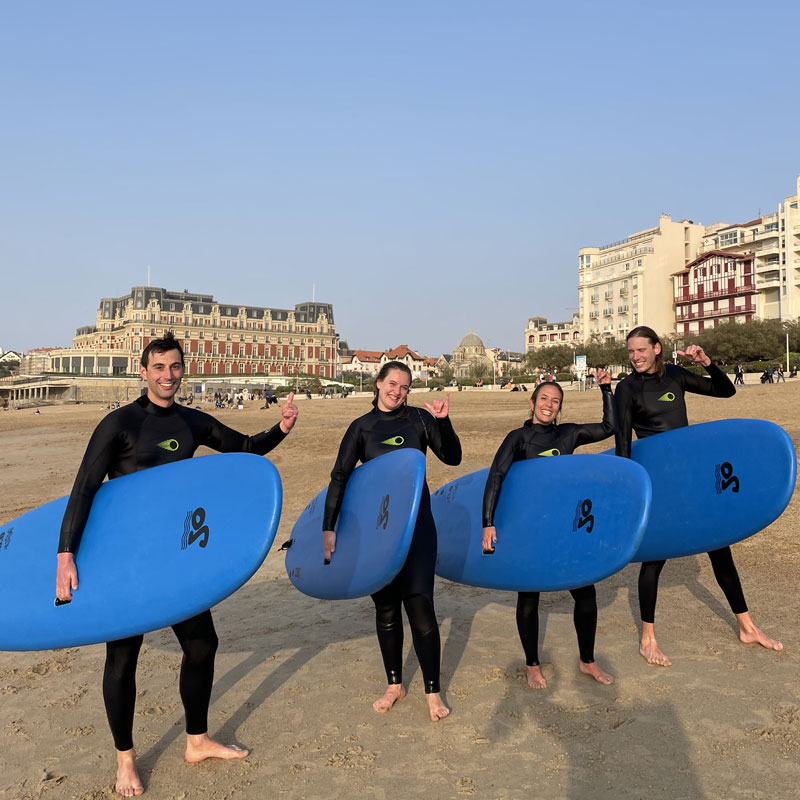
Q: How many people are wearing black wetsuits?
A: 4